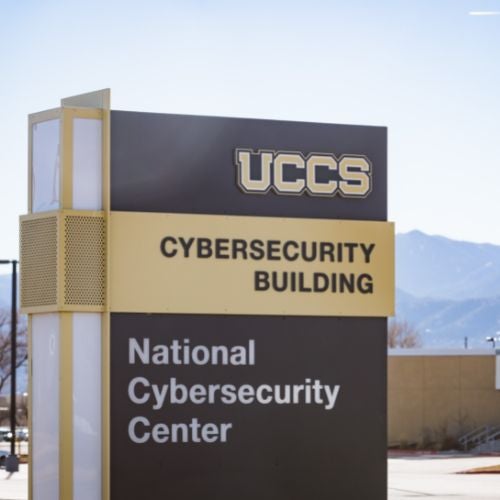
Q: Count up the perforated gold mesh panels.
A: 2